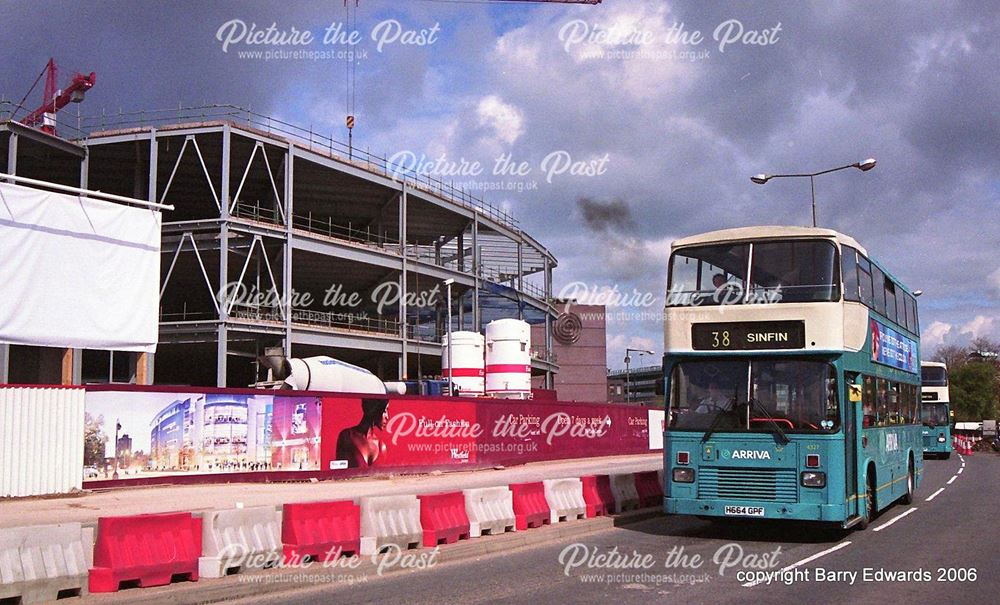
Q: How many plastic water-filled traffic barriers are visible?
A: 12